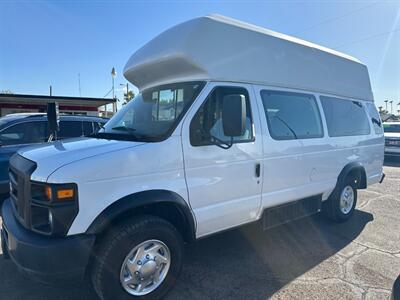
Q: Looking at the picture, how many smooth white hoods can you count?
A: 1